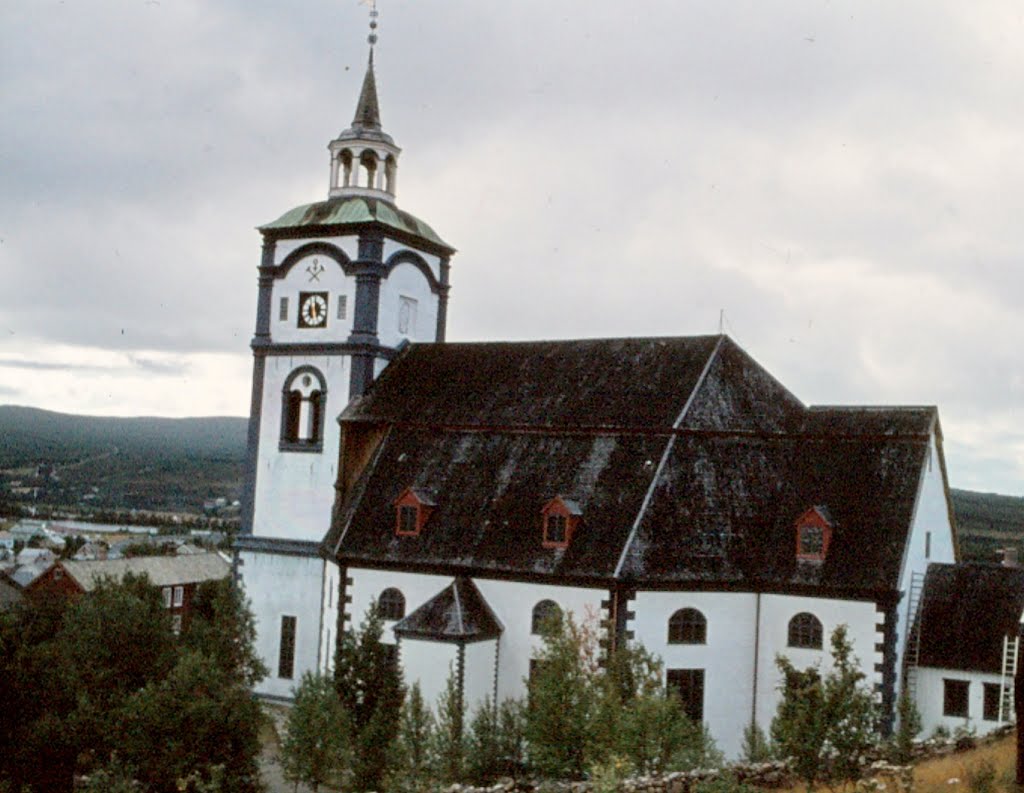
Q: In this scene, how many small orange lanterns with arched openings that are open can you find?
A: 0